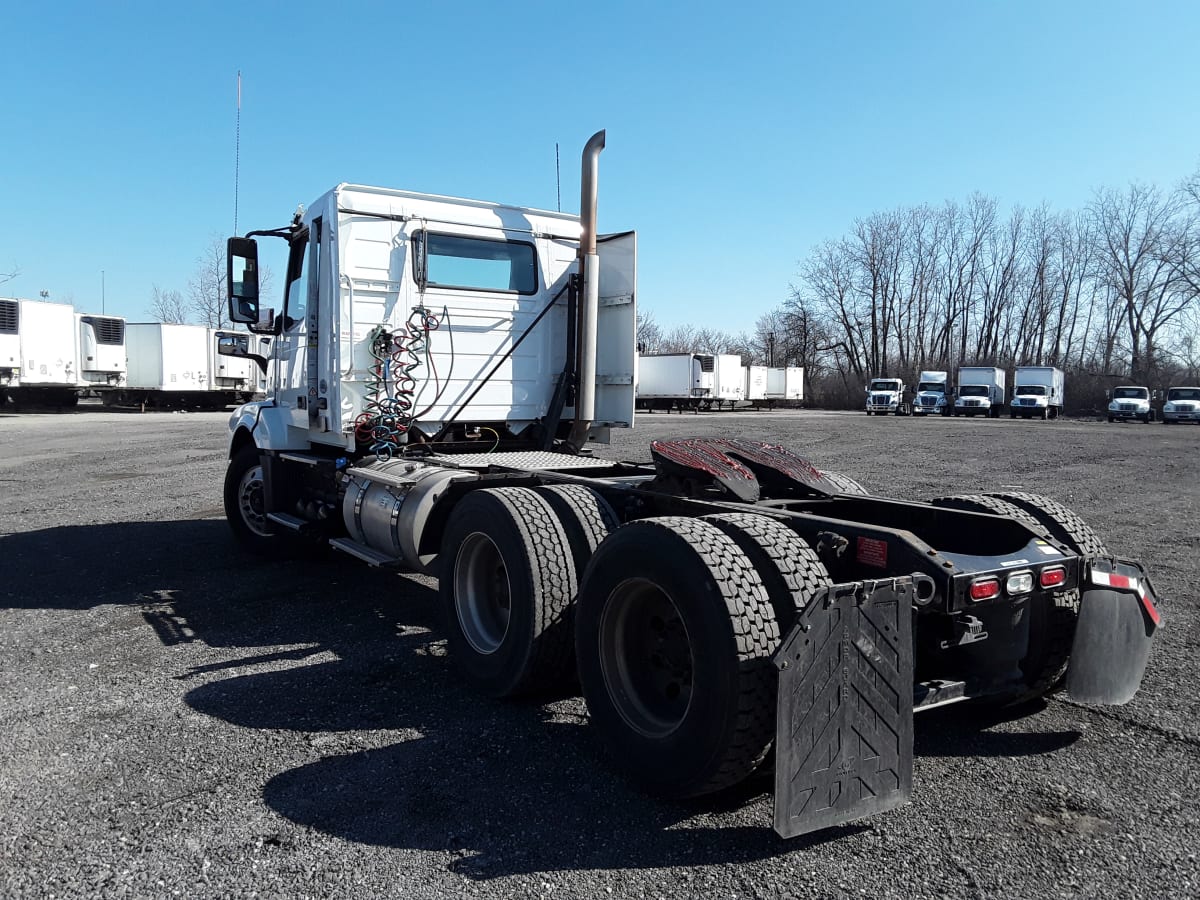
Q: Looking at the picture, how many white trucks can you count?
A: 7